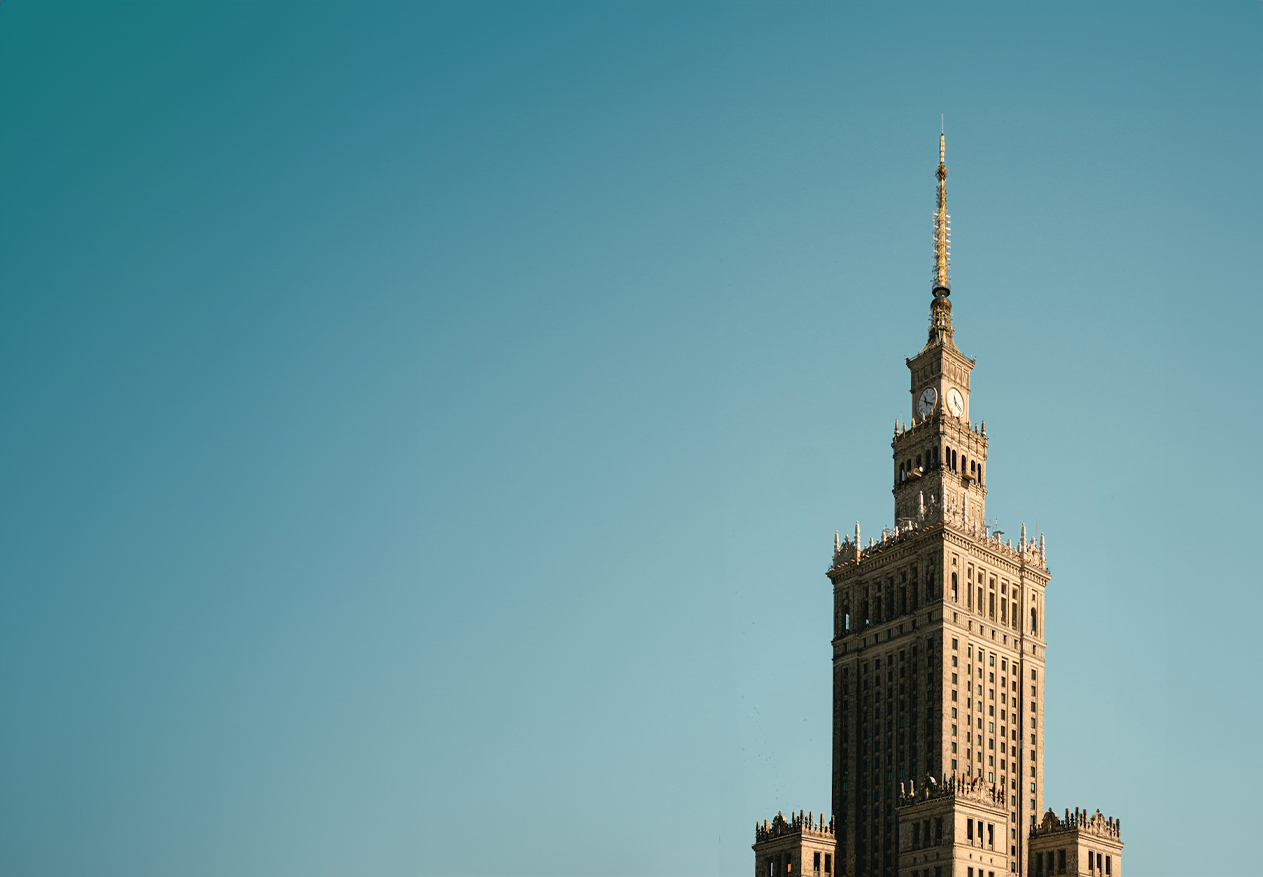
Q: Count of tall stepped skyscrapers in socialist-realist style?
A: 1